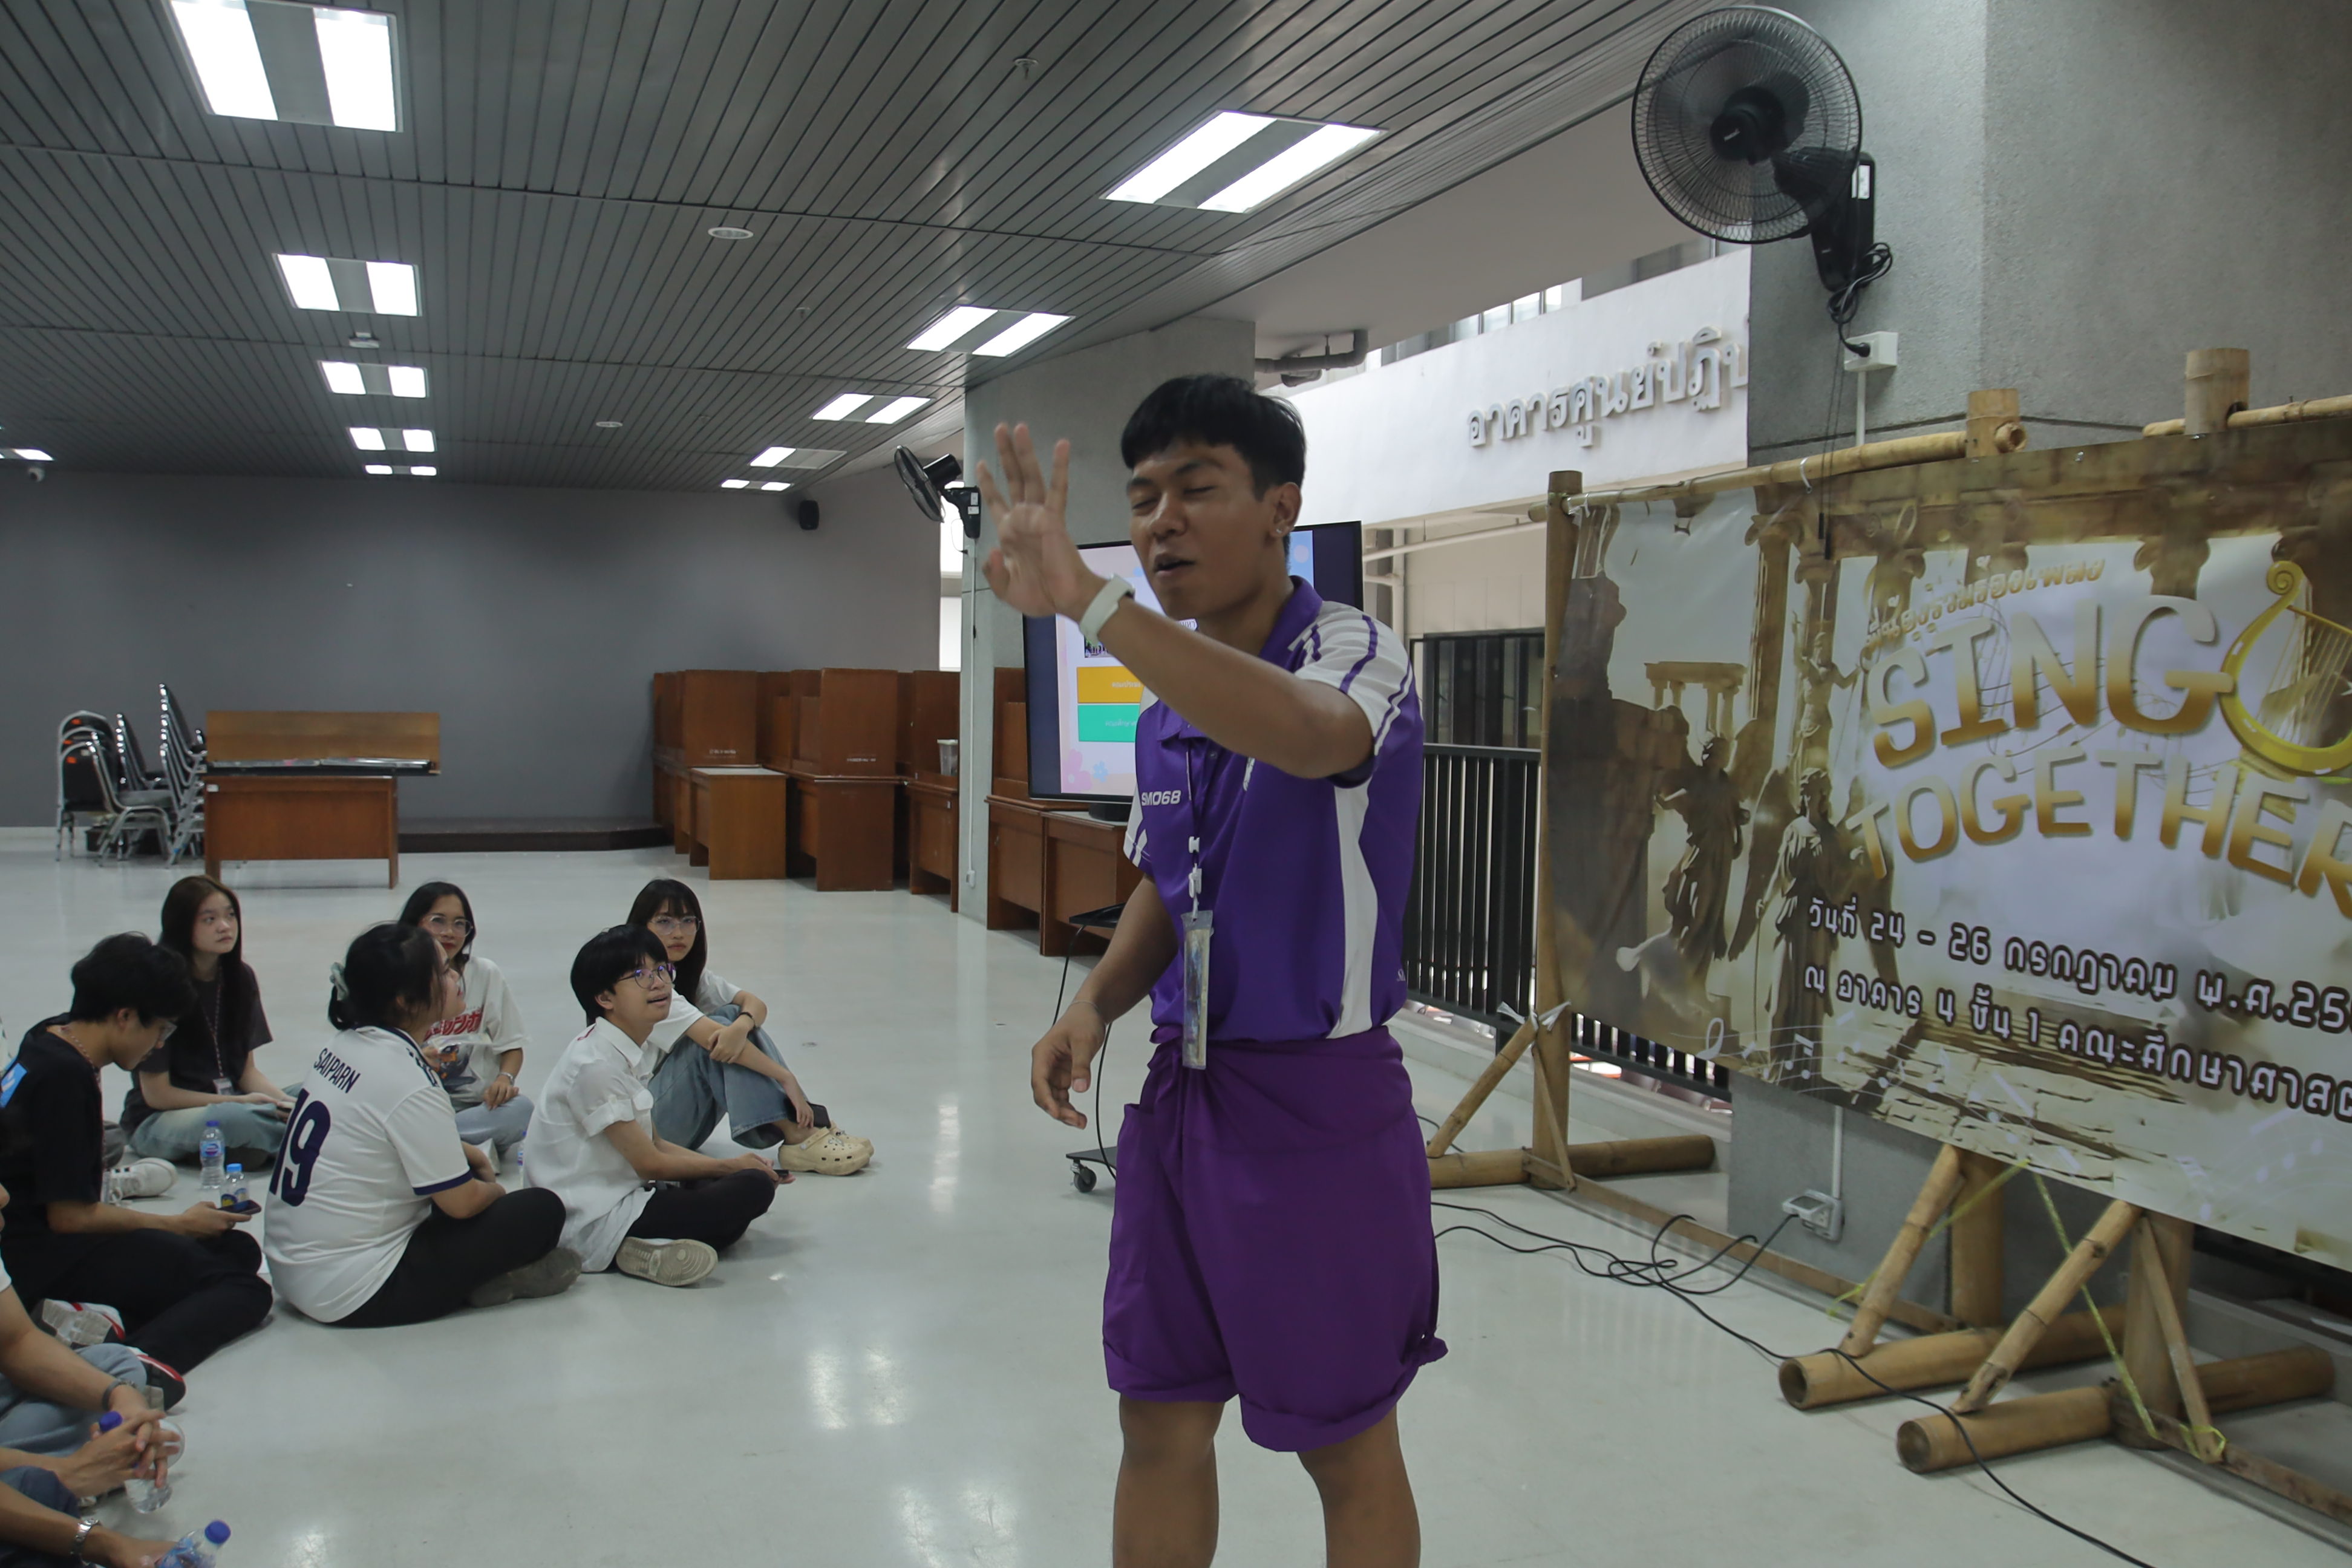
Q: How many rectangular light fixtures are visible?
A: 11